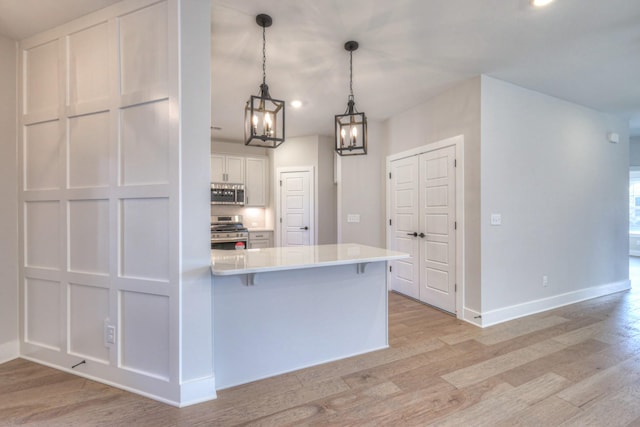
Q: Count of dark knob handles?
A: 3